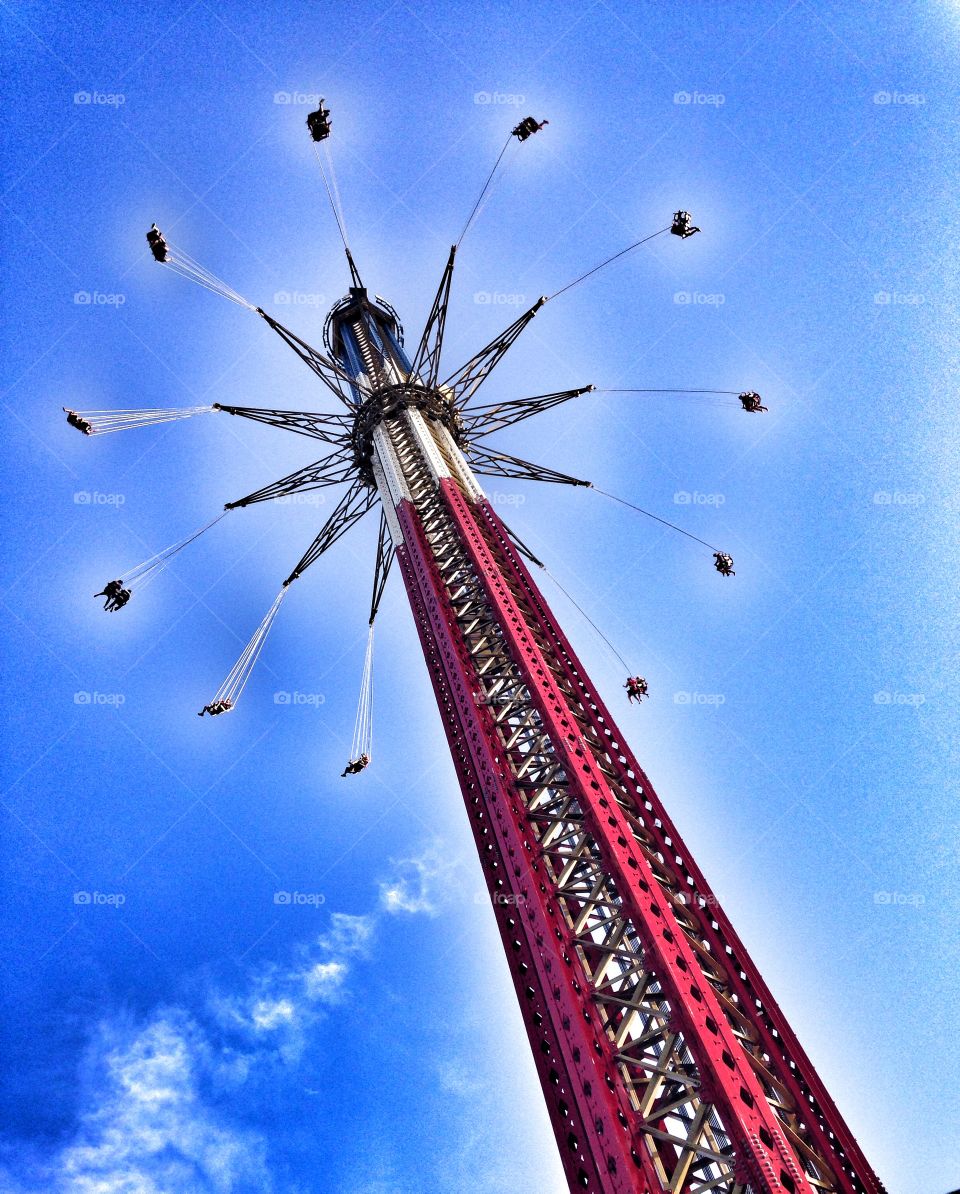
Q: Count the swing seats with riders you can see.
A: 11